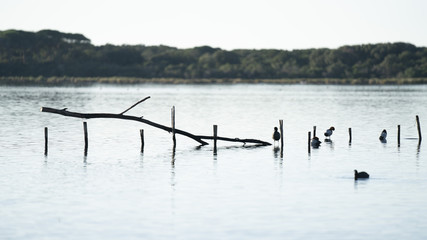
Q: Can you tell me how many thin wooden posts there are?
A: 11